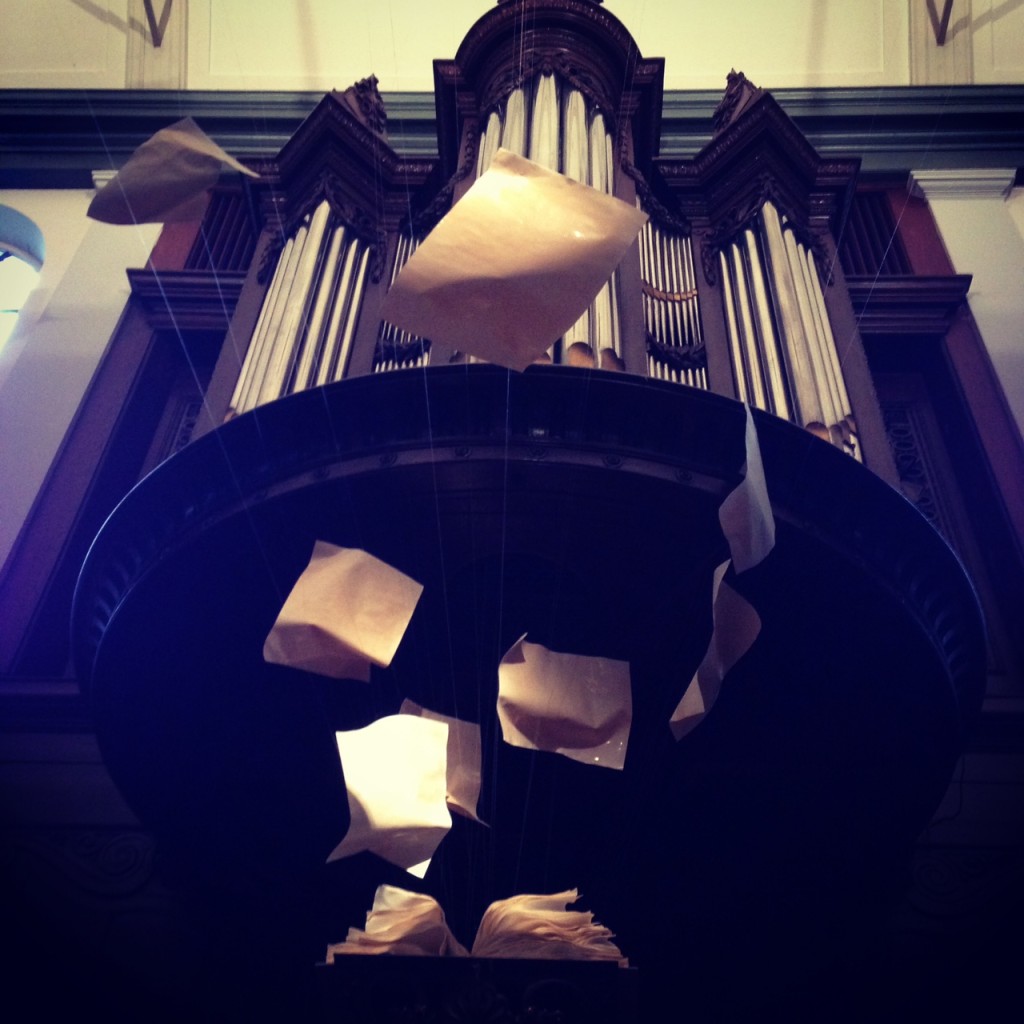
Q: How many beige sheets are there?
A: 8